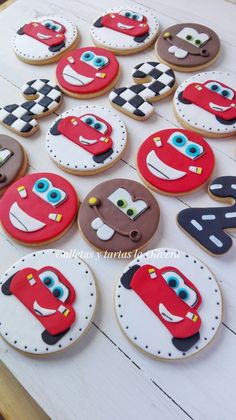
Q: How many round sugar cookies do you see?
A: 12